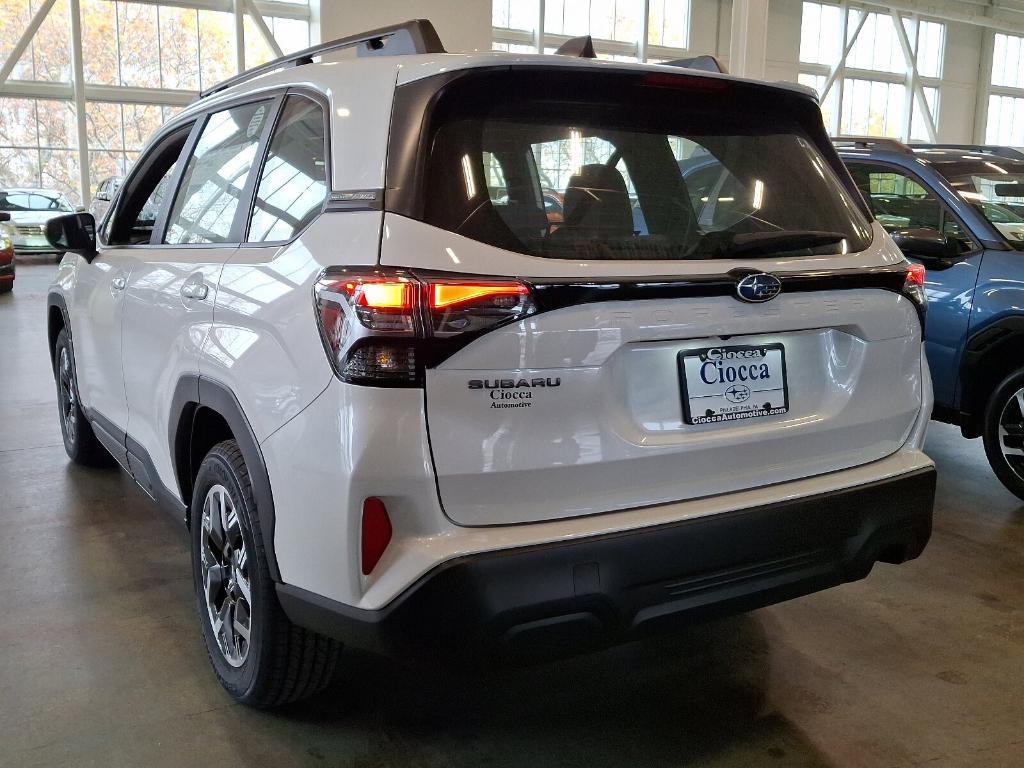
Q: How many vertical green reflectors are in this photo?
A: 0